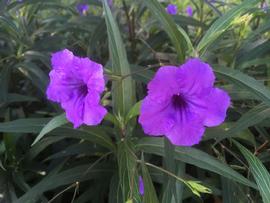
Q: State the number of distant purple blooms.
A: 3